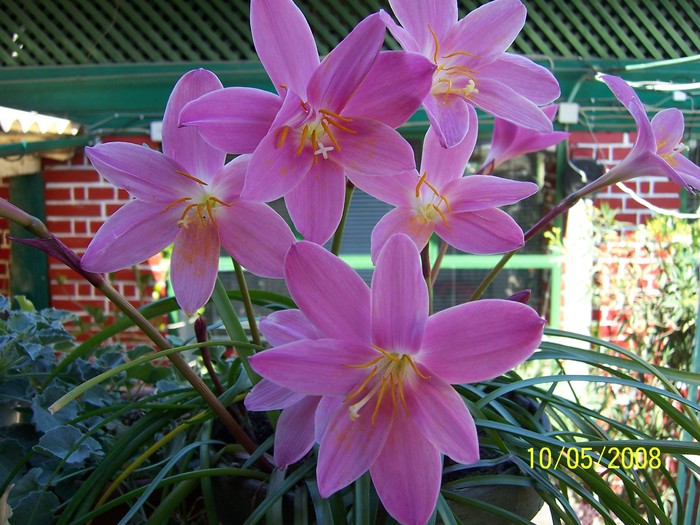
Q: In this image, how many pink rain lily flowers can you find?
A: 8